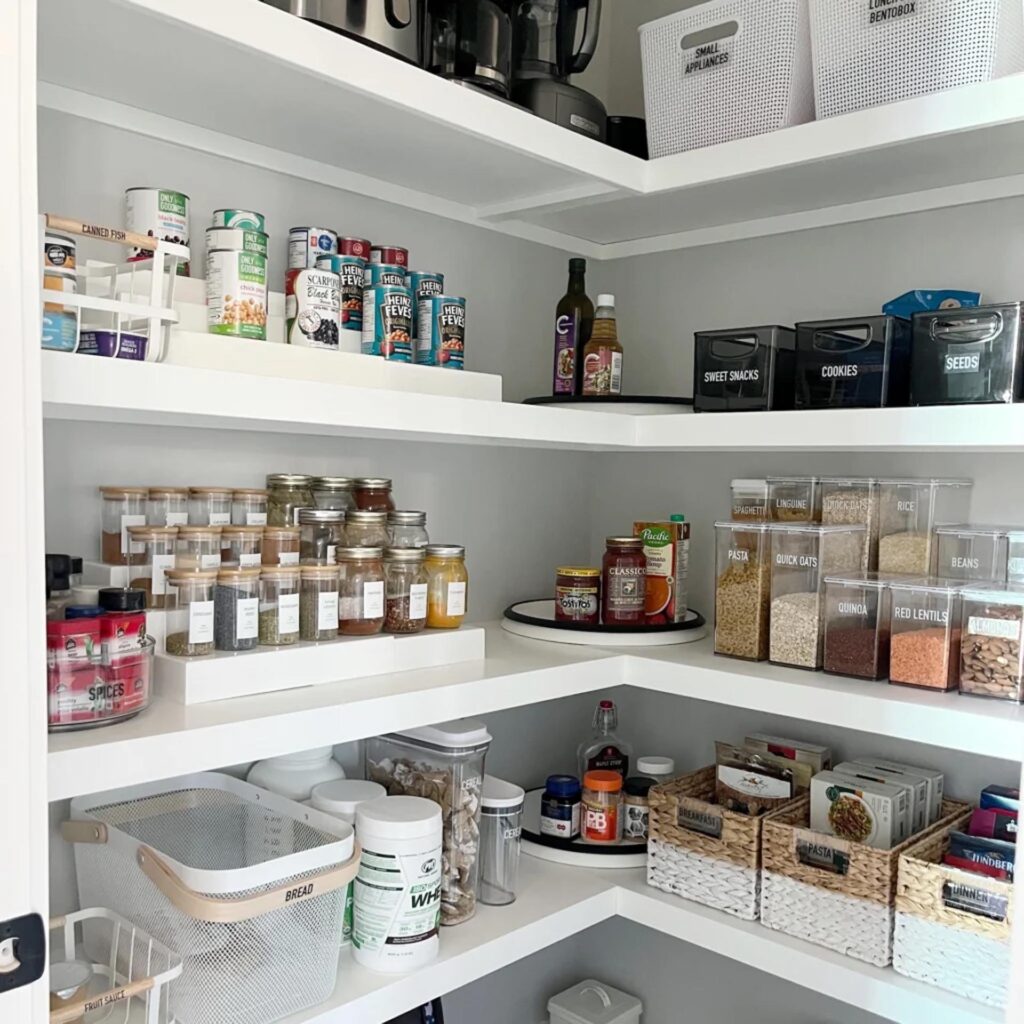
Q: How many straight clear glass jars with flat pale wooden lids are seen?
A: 12